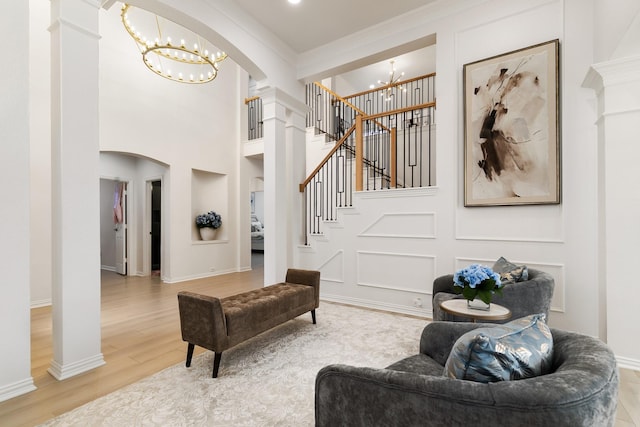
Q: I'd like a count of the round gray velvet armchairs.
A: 2